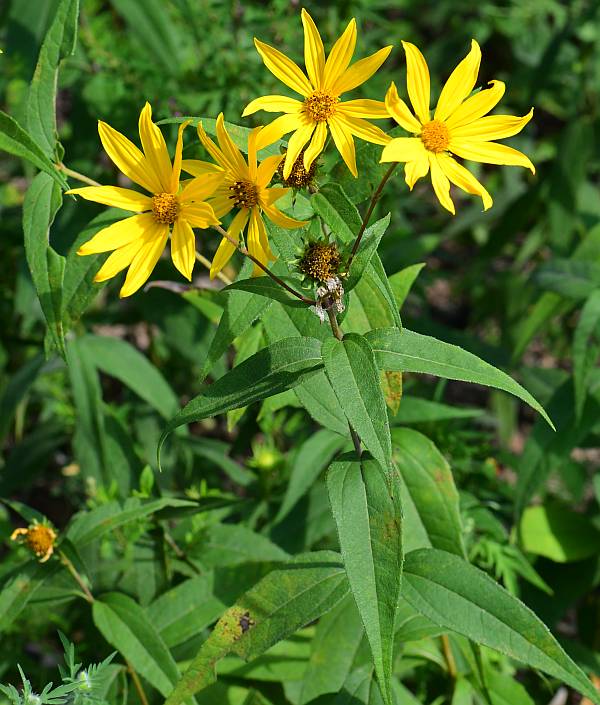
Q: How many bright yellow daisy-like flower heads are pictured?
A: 4